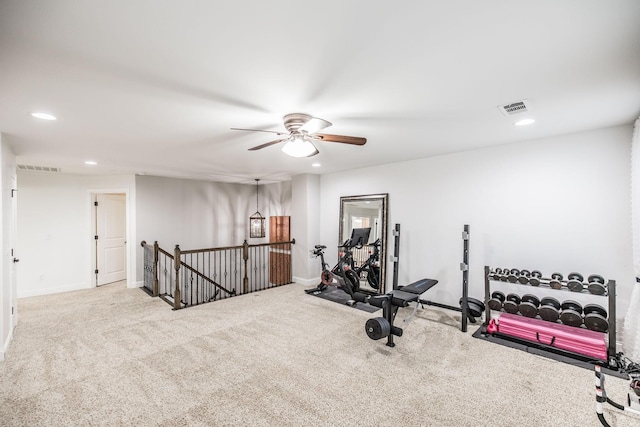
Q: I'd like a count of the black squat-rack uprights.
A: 2